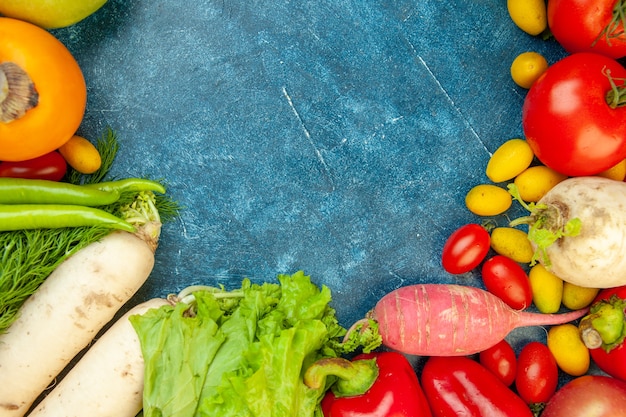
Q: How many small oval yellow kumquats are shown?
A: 11